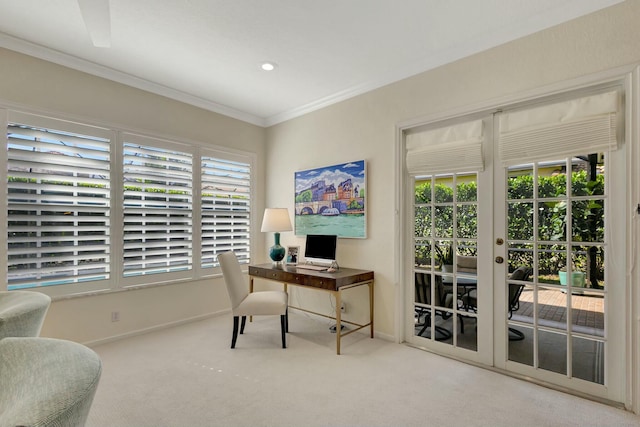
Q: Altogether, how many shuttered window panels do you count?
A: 3